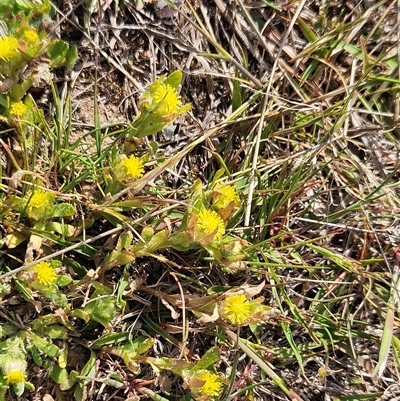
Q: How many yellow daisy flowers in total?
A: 12